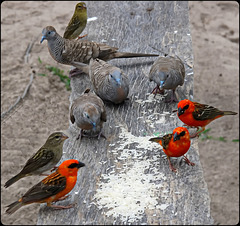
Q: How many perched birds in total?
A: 9